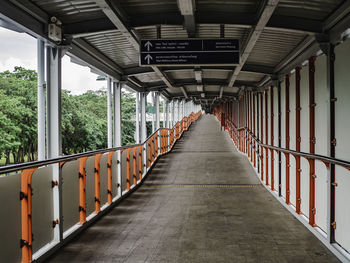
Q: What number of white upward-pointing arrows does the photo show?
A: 2